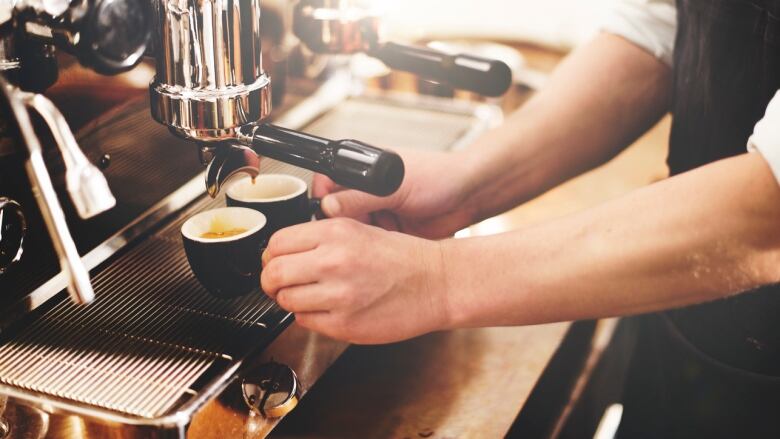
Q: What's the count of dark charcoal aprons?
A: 1